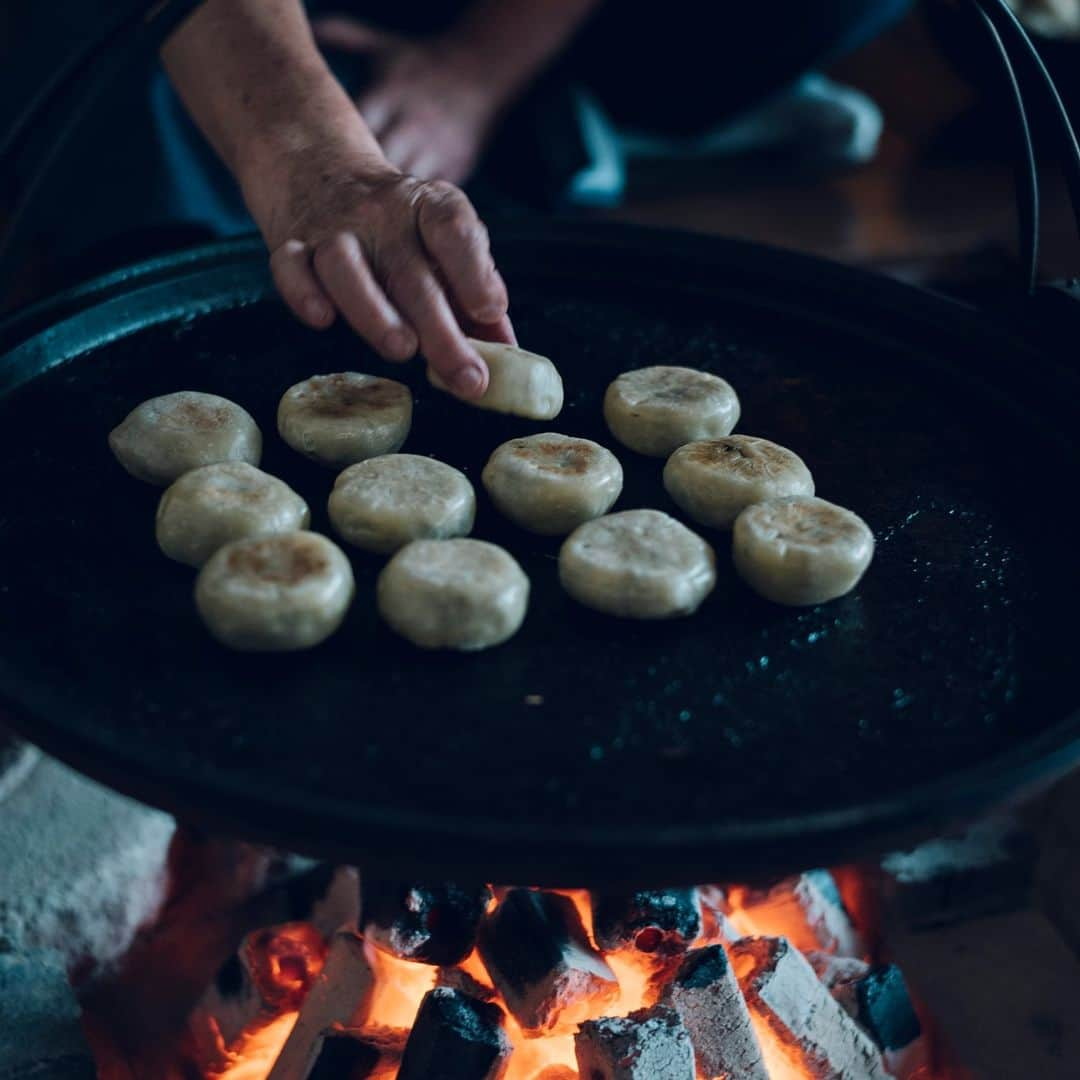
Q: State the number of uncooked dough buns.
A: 12